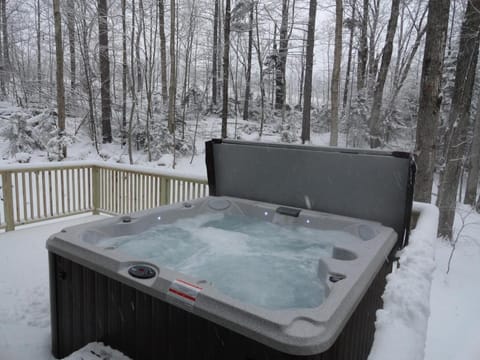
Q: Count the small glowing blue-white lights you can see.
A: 3